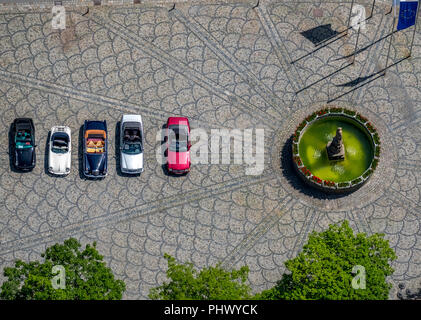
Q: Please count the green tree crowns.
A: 3